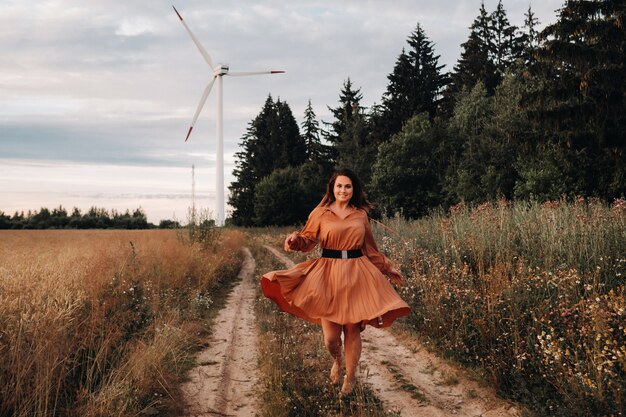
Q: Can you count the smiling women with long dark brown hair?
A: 1